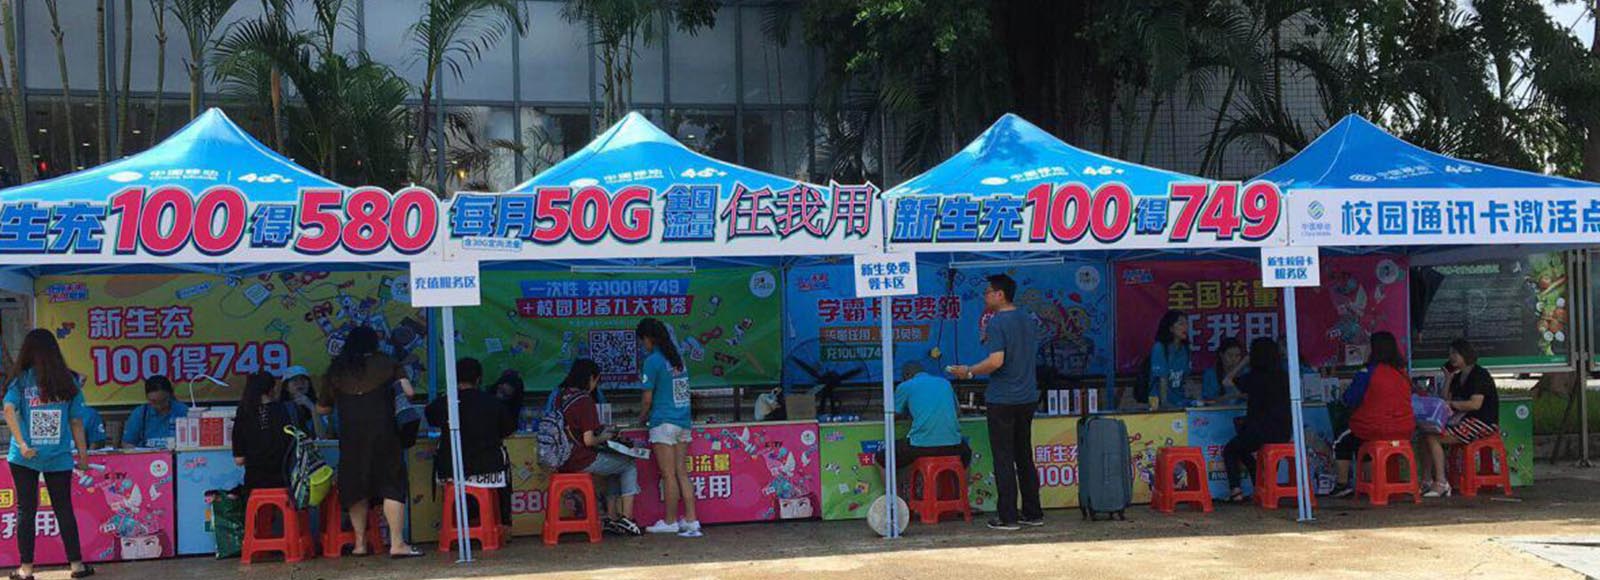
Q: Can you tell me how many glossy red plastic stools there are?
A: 9